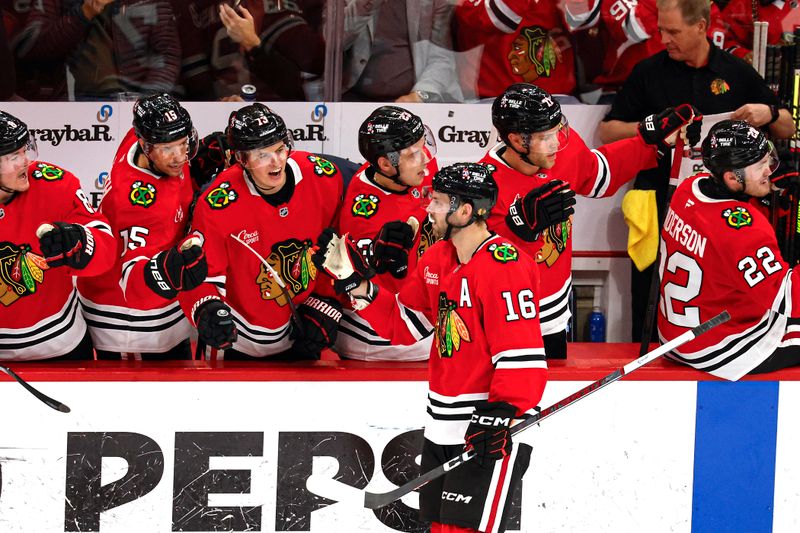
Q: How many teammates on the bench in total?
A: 6